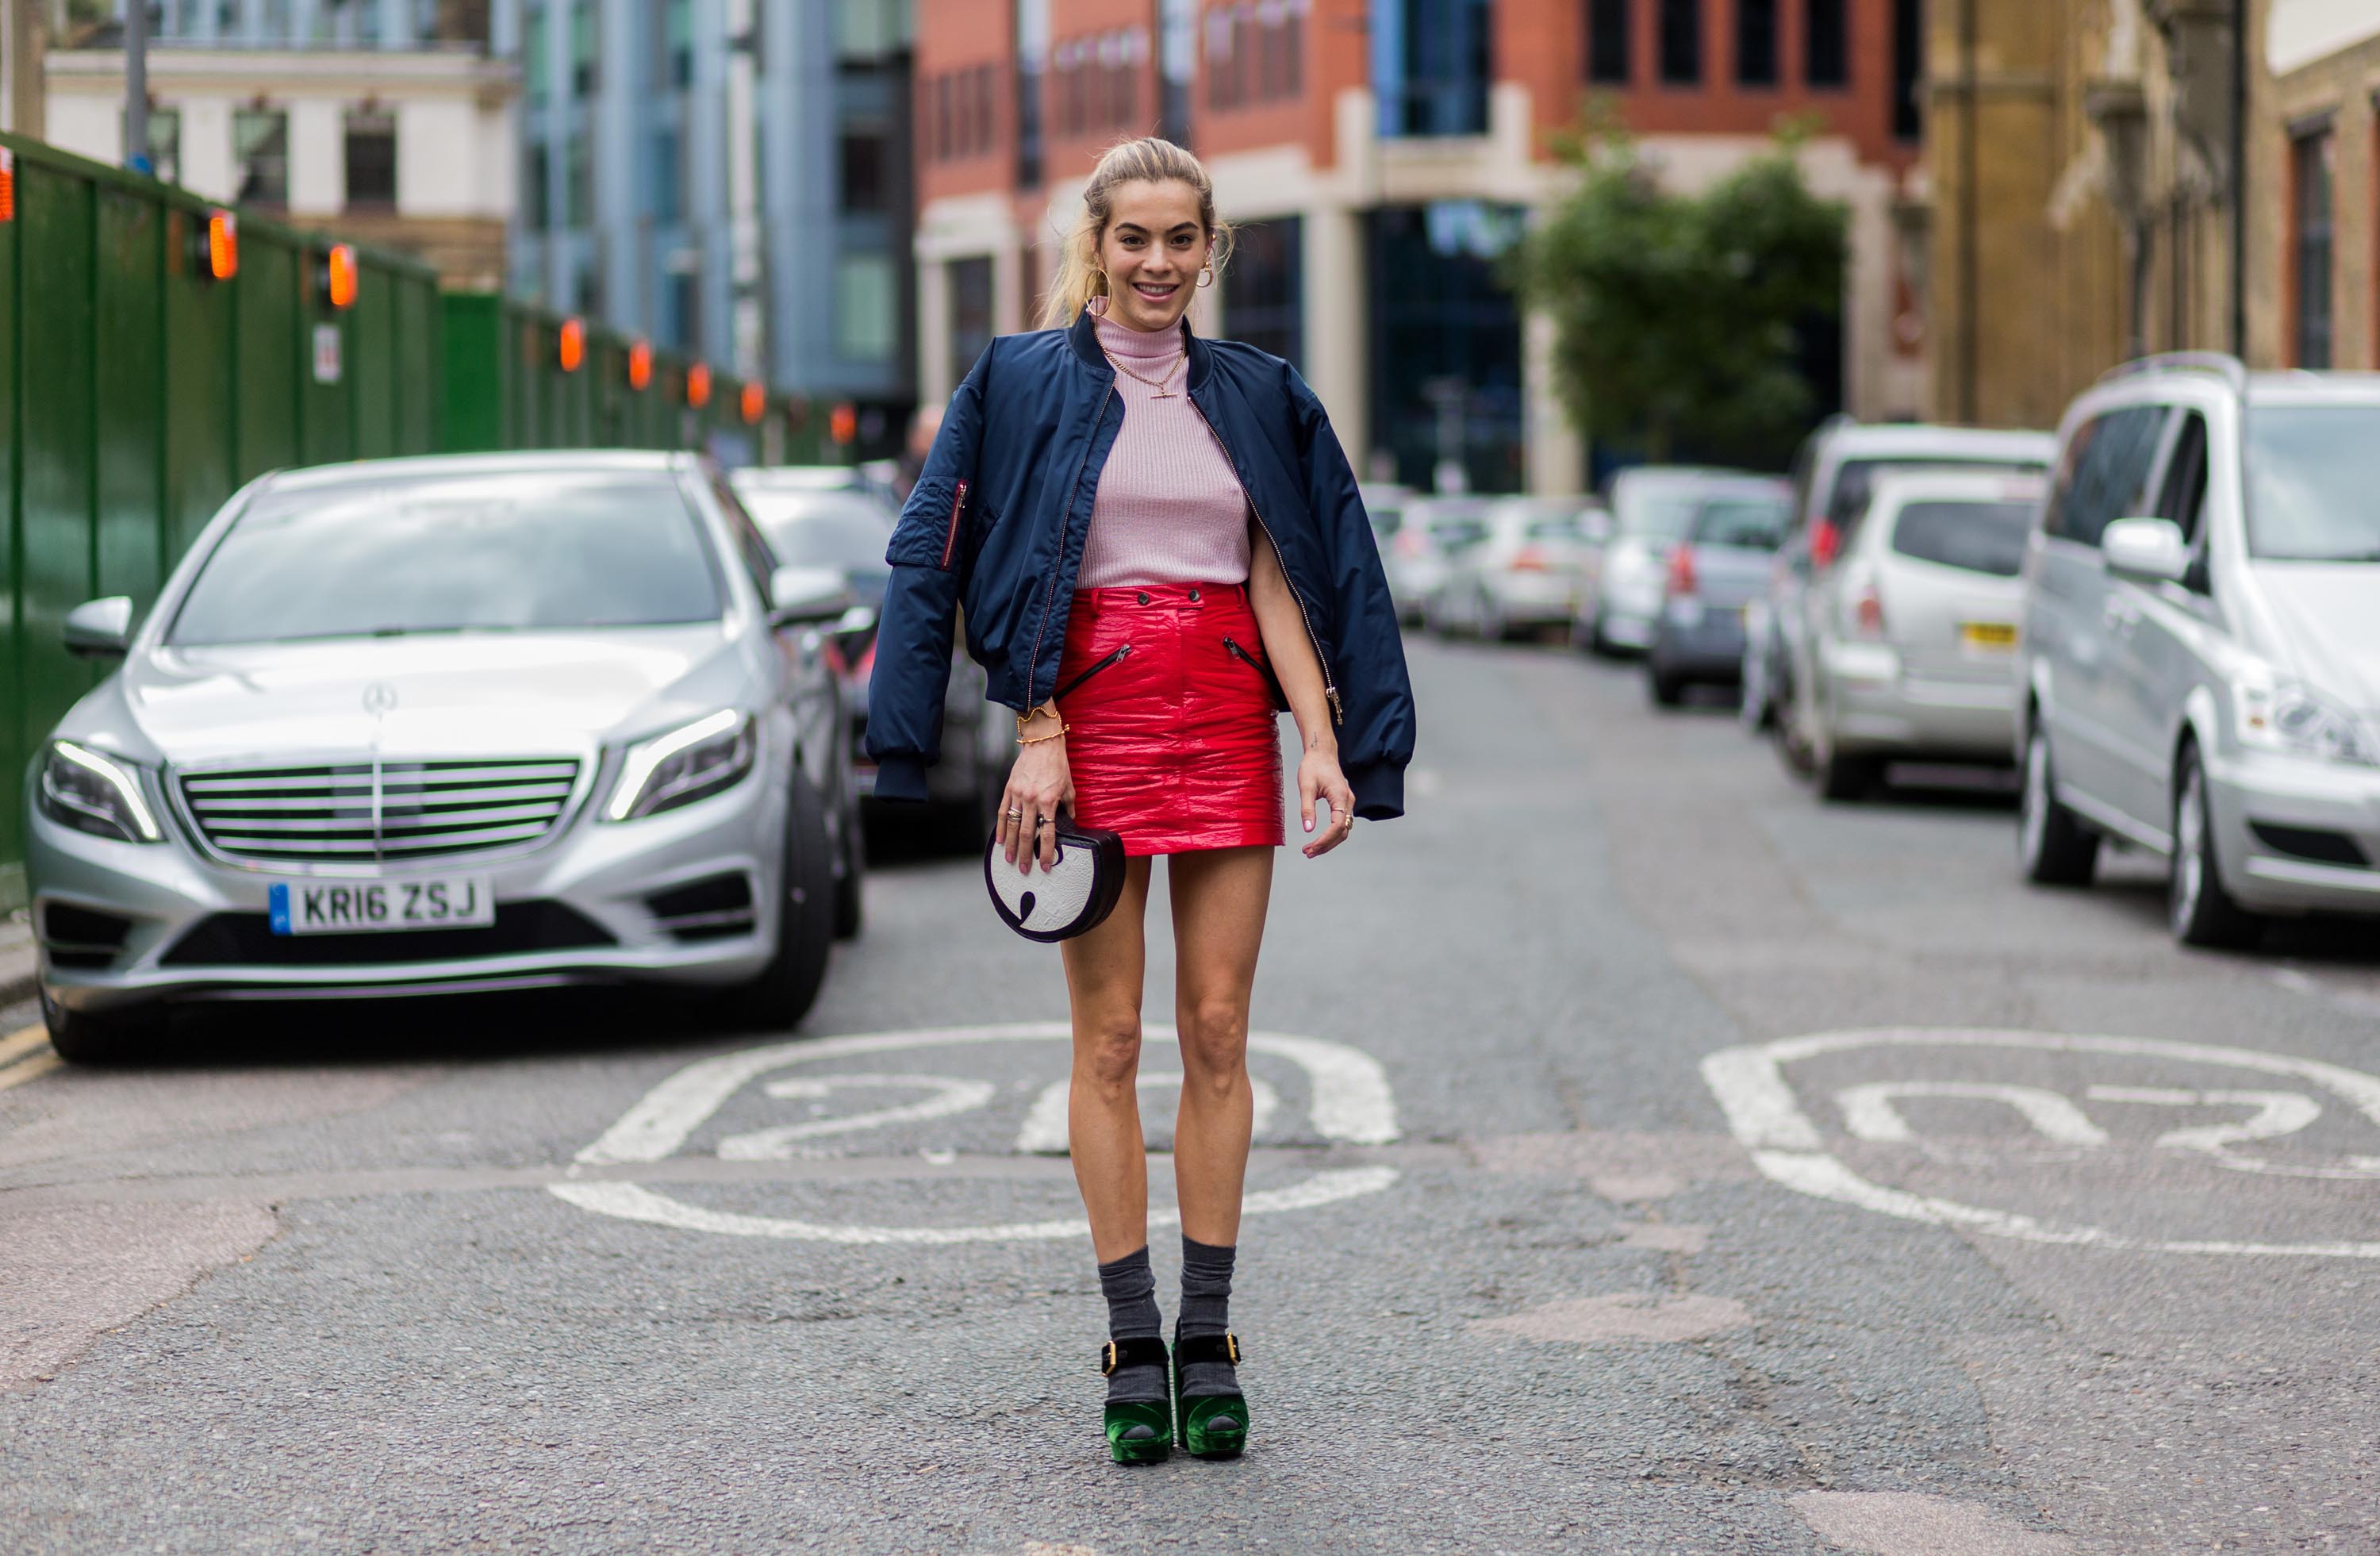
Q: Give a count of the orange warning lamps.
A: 8